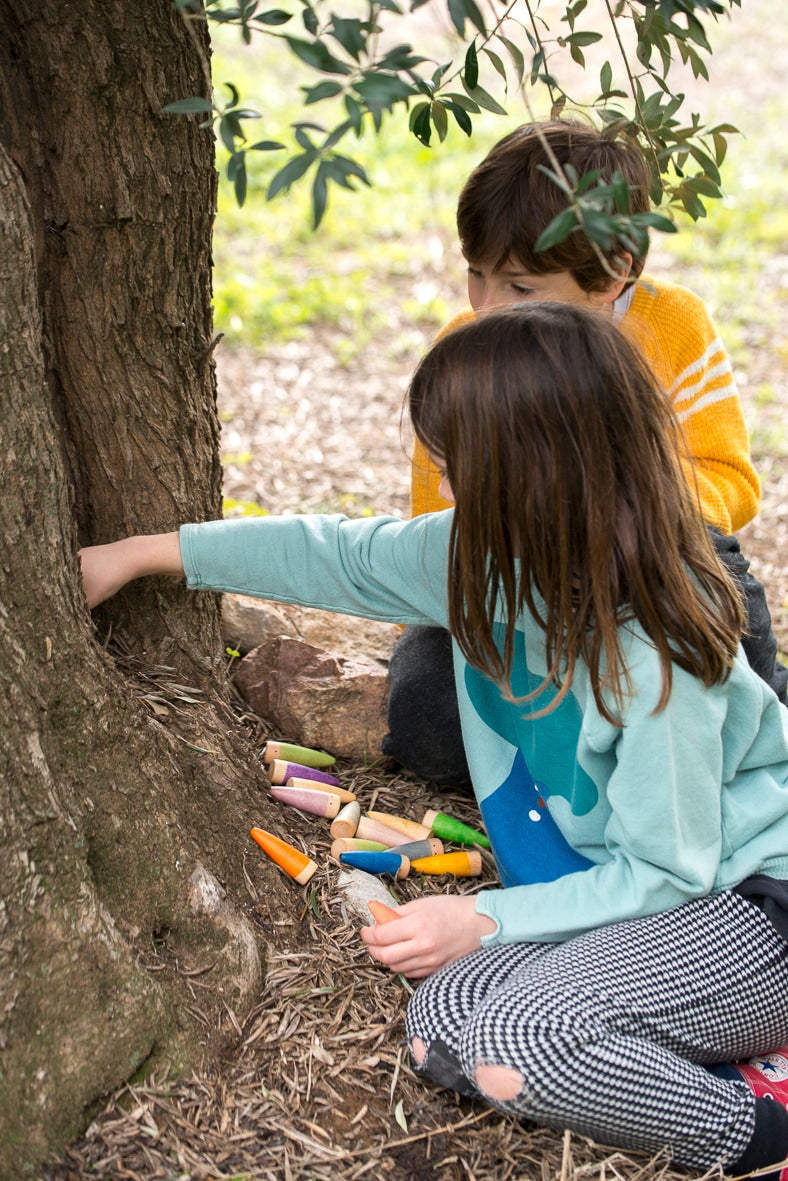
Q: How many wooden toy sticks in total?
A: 14